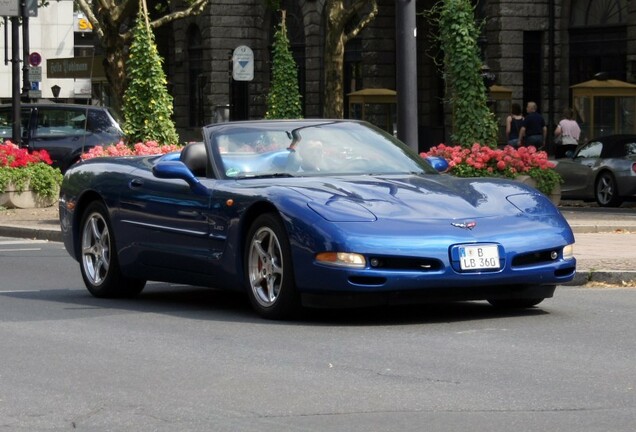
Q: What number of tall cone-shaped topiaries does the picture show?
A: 3